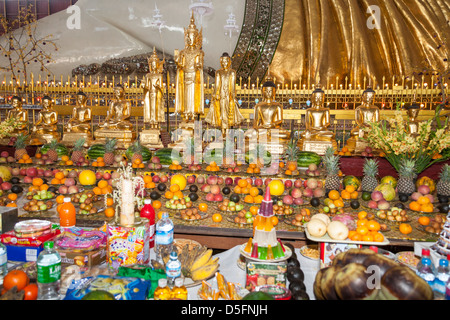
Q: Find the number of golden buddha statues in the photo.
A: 11